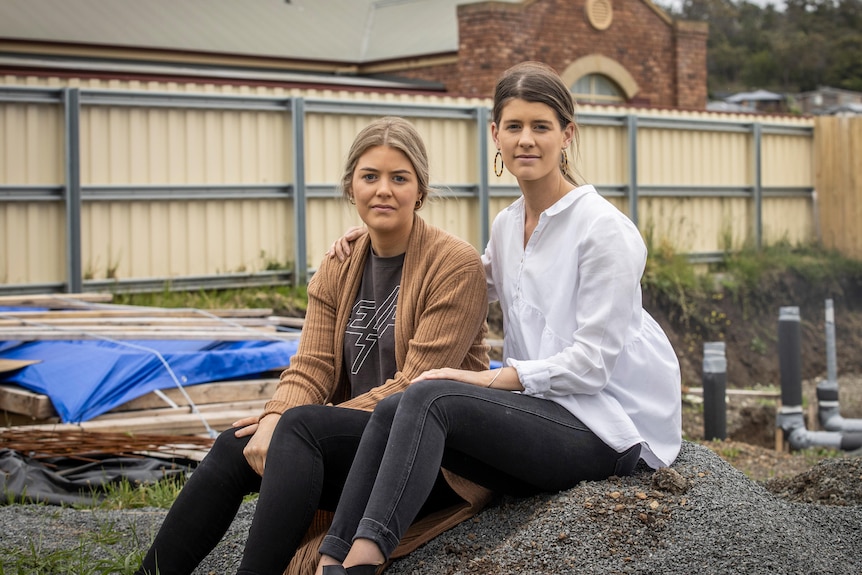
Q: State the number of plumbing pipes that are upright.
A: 3